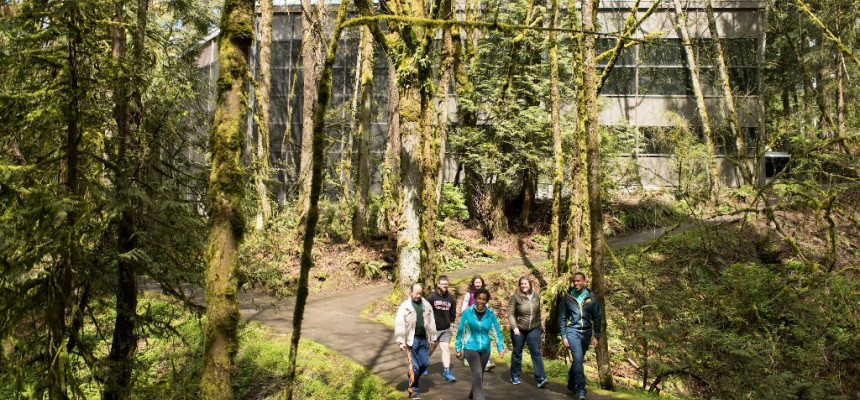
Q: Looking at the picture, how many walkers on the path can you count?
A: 6